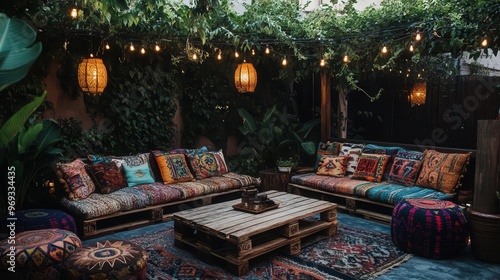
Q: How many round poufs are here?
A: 4